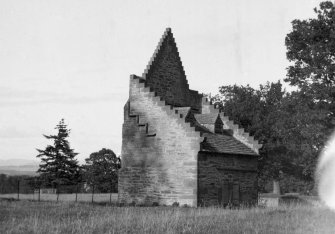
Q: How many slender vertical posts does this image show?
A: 6